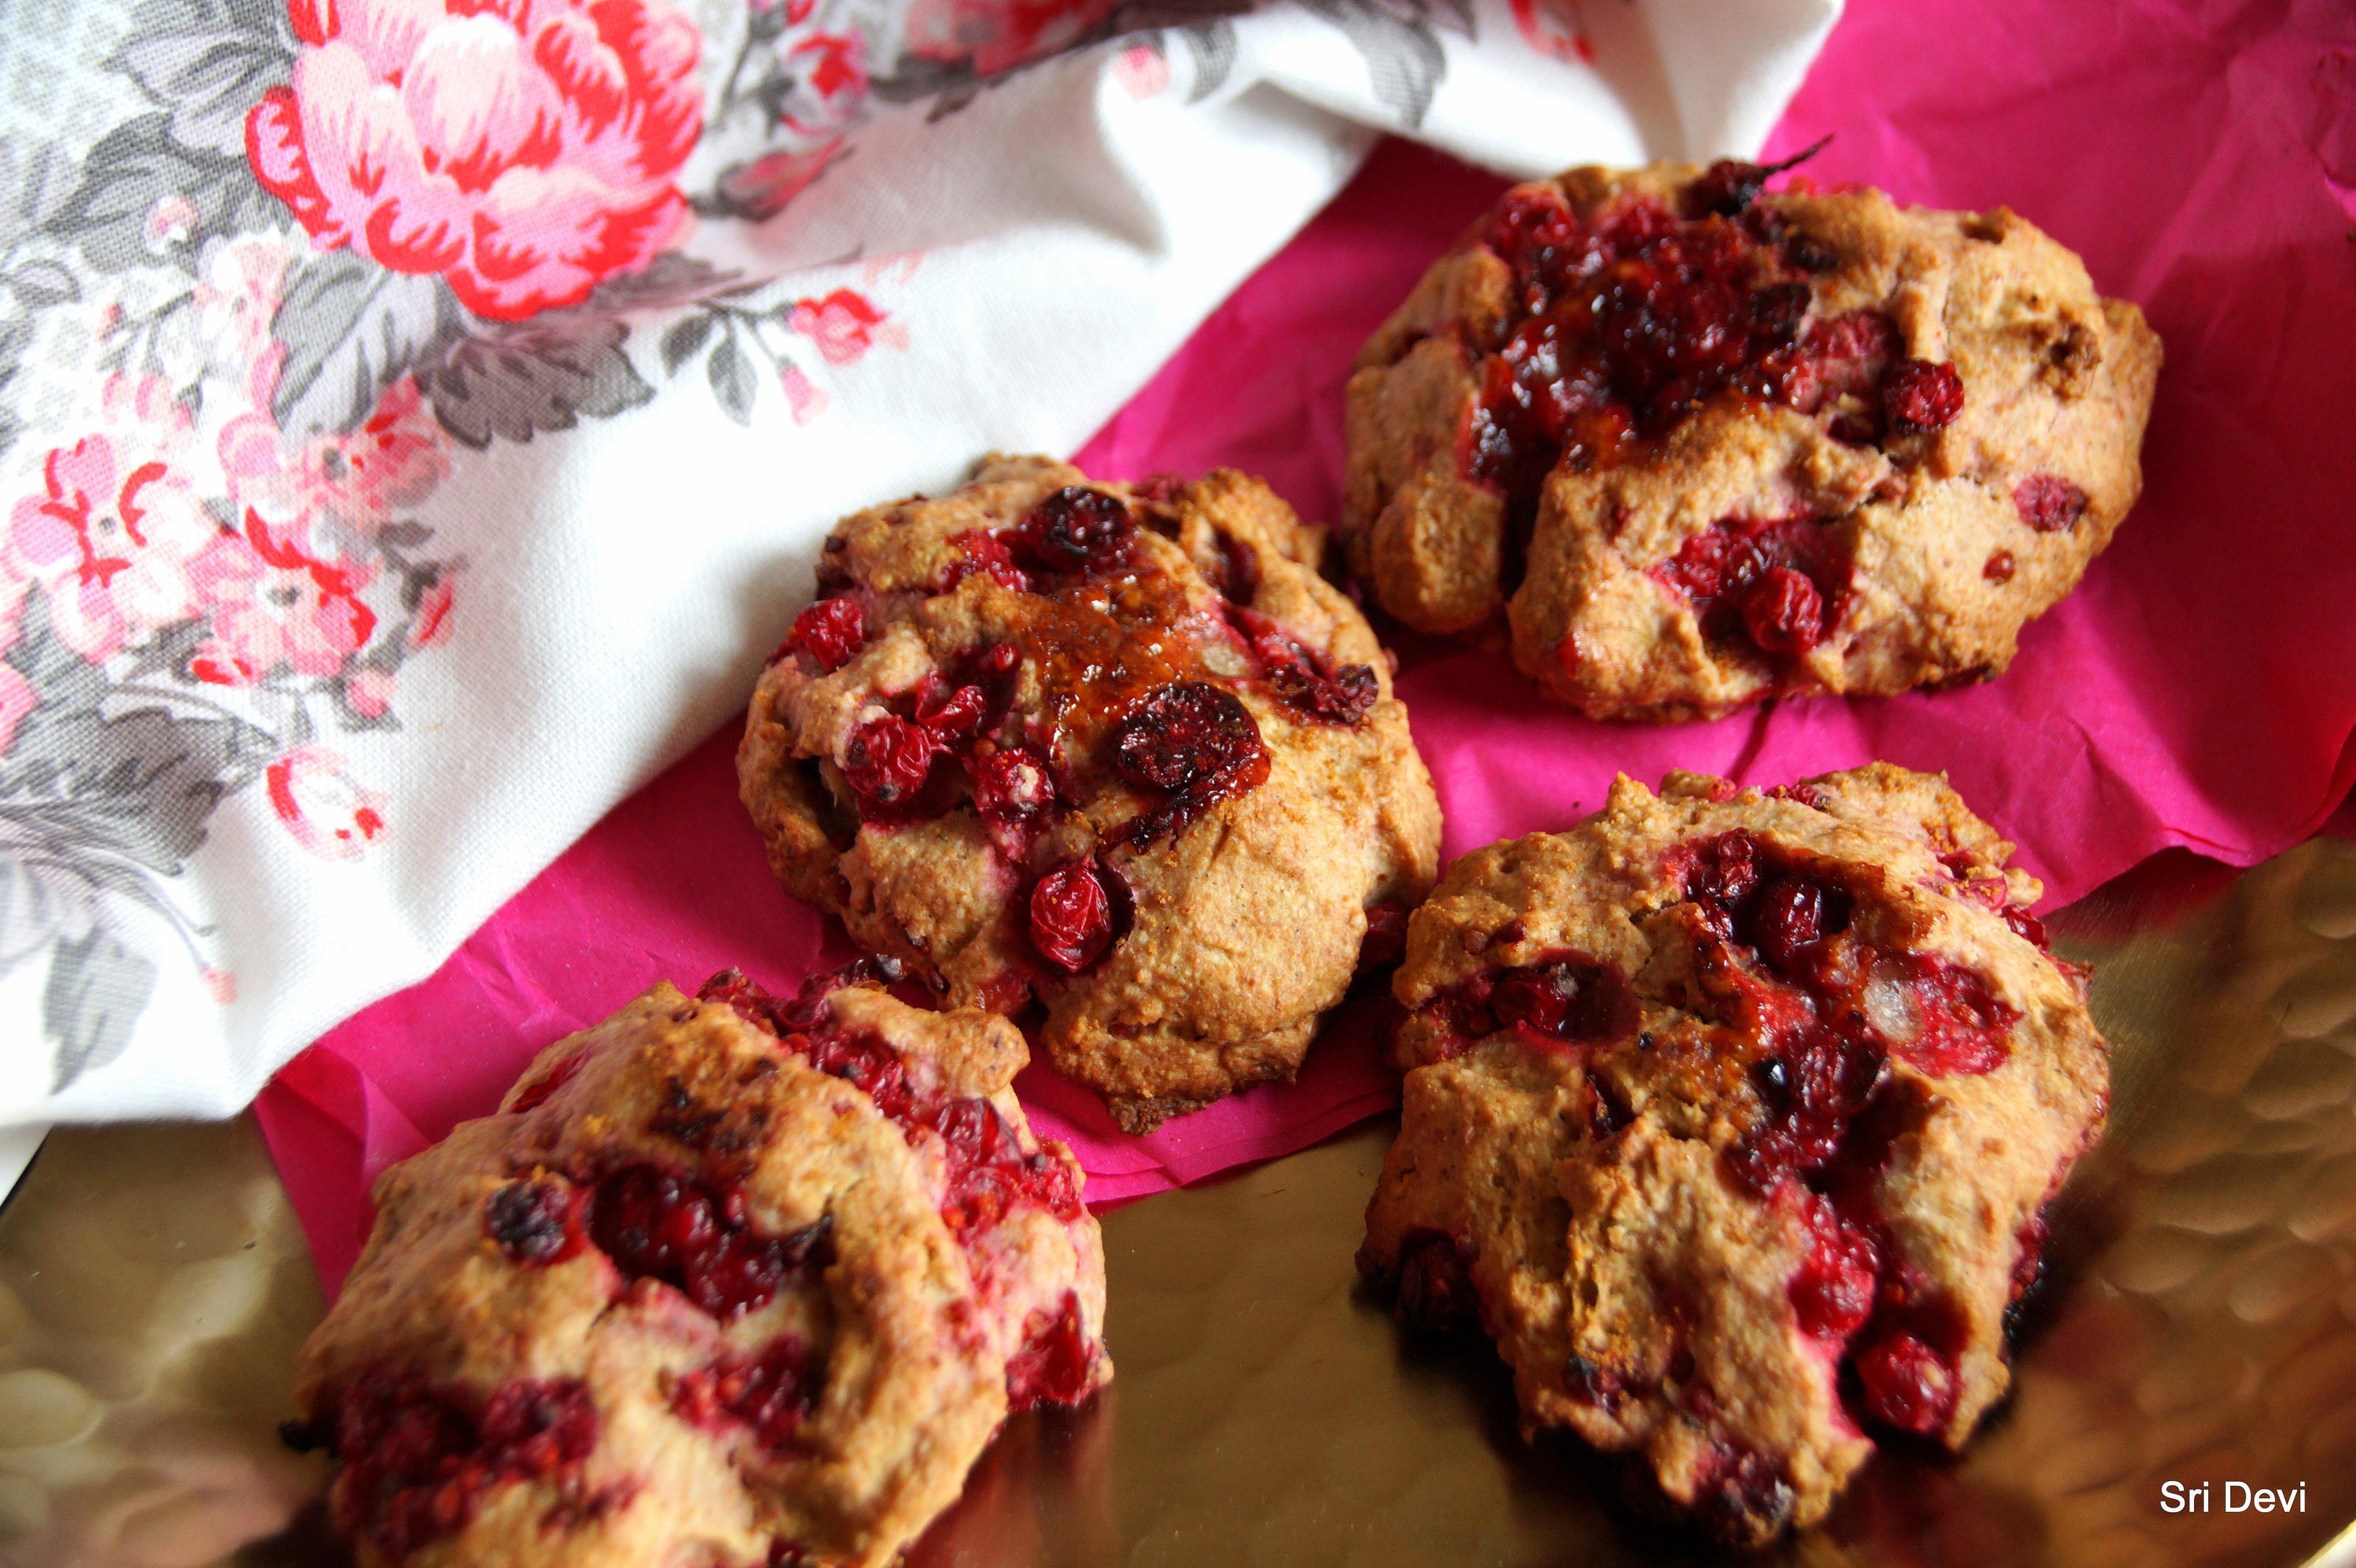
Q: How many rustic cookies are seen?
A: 4